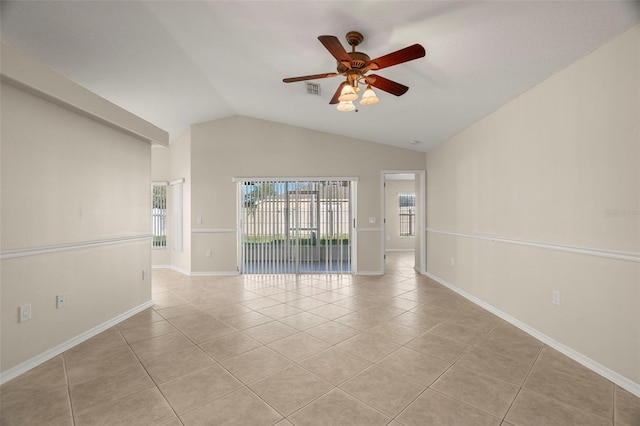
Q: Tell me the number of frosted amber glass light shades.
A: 3